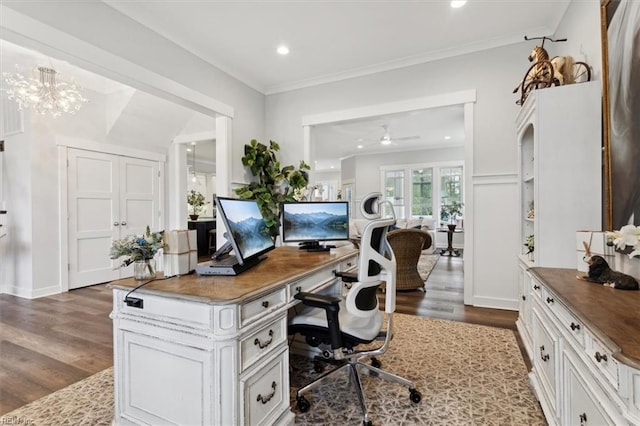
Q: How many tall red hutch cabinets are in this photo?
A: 0